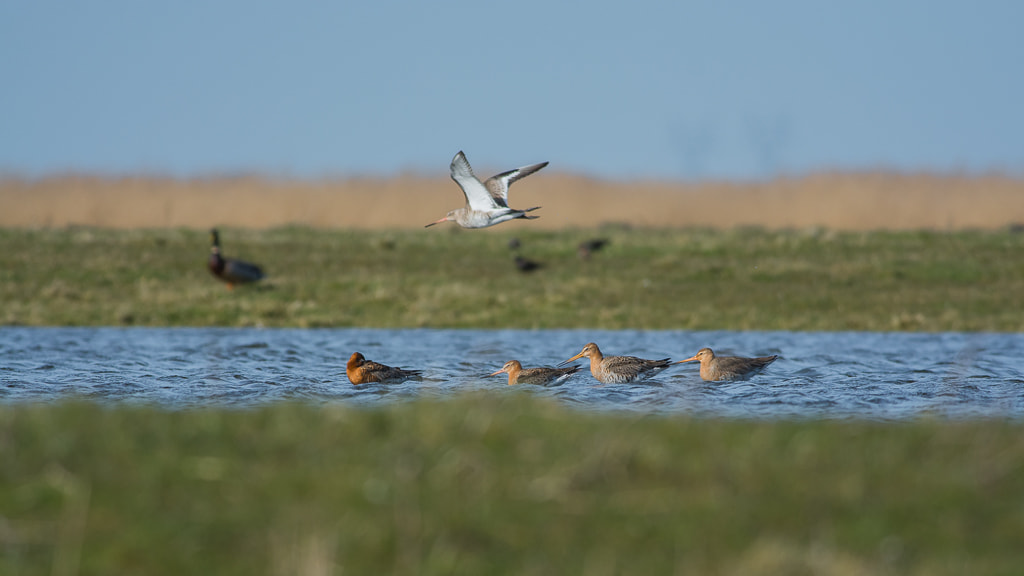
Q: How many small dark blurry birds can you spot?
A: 3